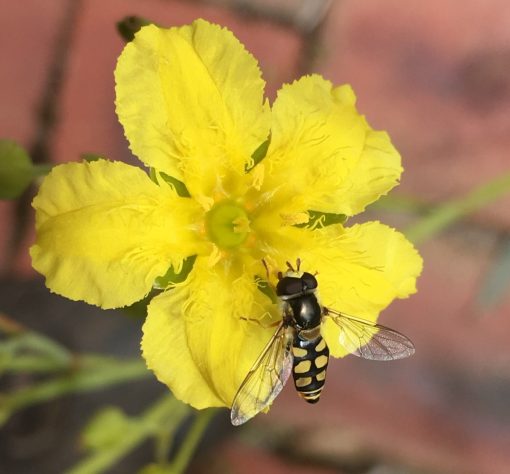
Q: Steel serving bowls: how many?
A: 0